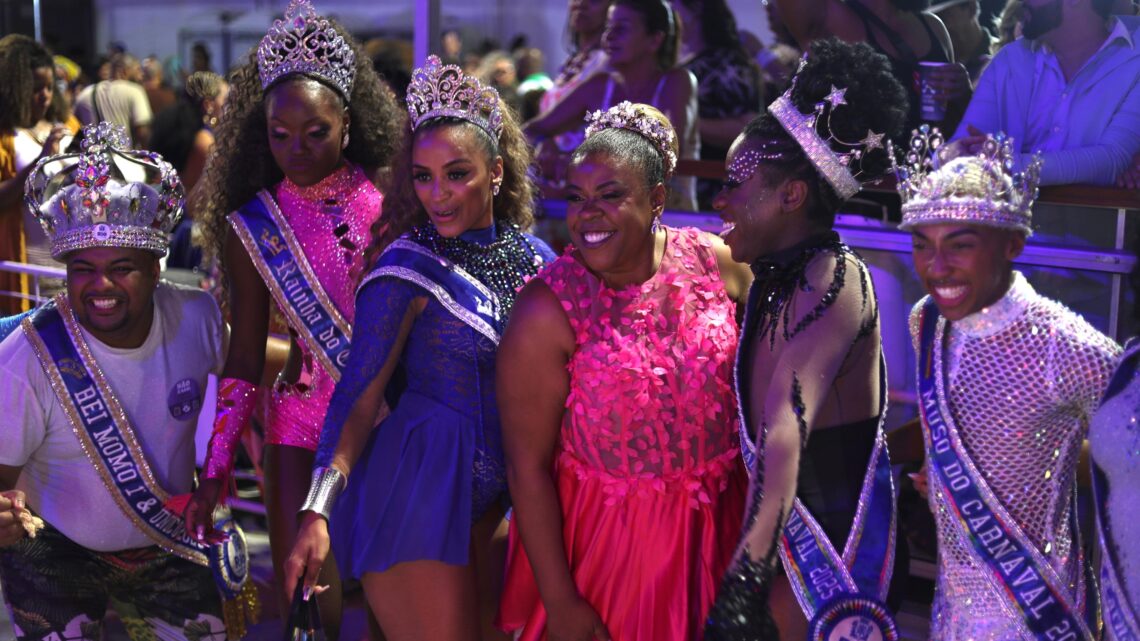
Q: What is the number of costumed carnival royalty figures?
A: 6